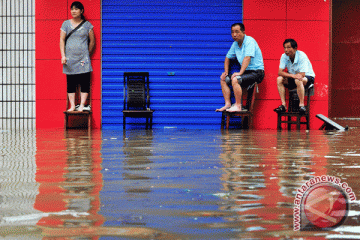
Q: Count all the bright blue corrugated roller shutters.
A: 1